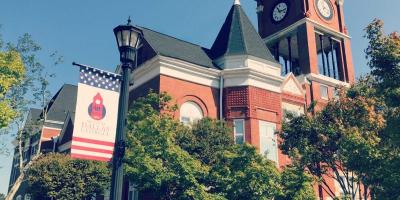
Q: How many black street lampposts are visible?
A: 1